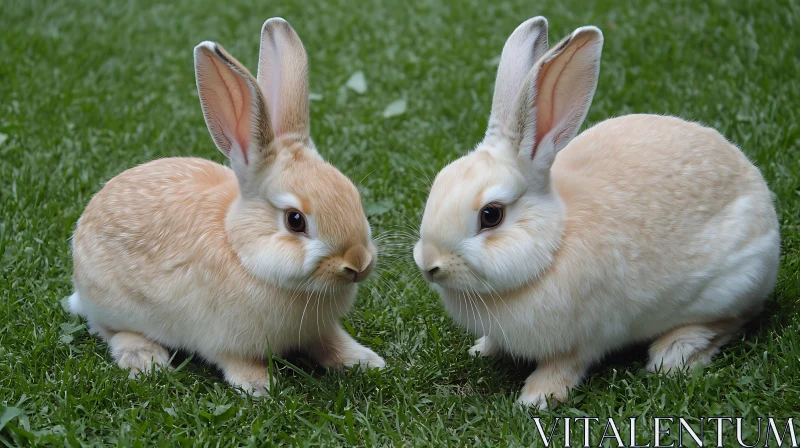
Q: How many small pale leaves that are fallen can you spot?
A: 2